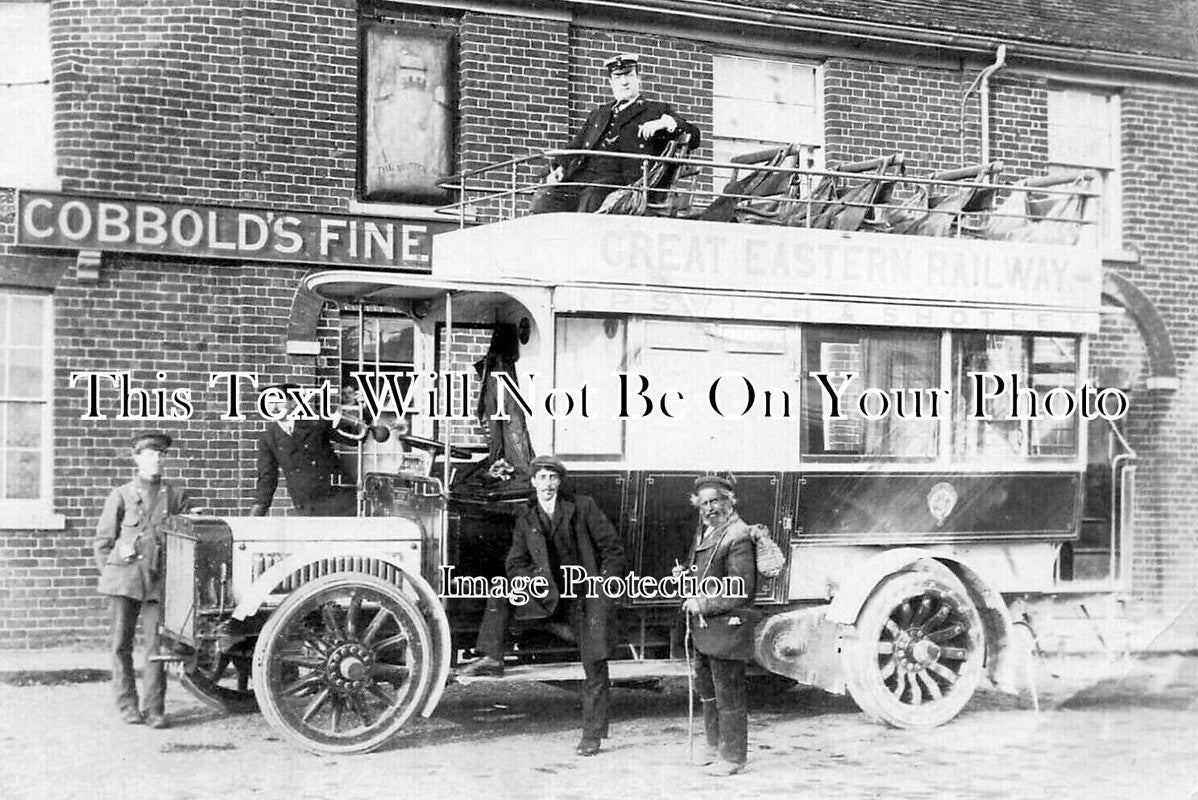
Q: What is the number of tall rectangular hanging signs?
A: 1